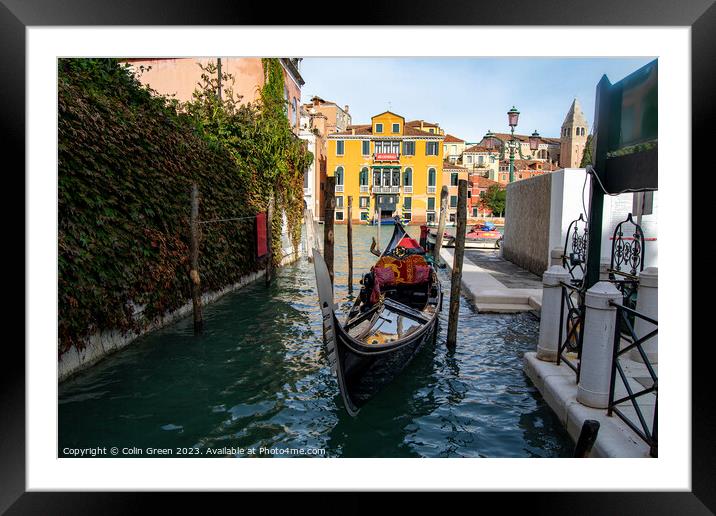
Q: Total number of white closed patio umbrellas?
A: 0